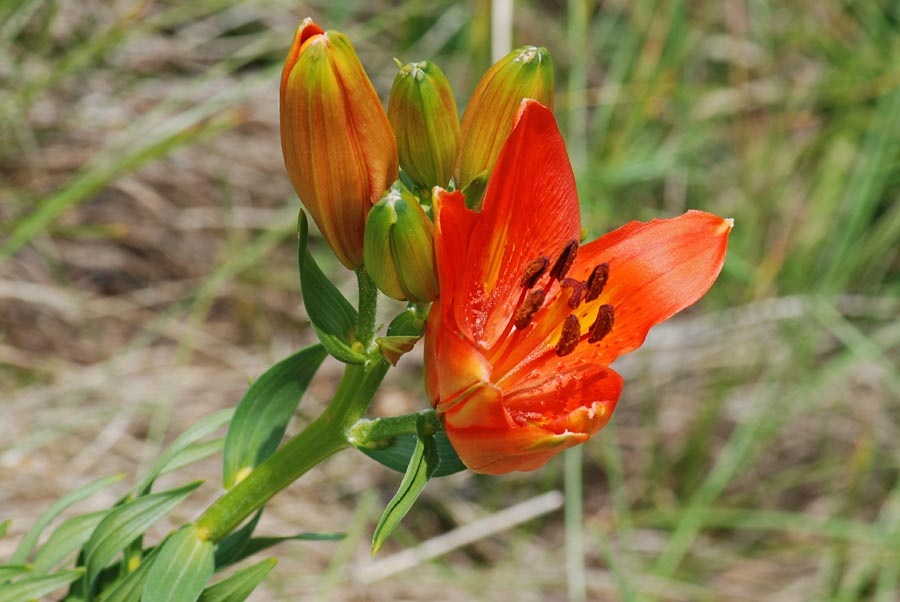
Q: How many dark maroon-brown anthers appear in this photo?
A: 6